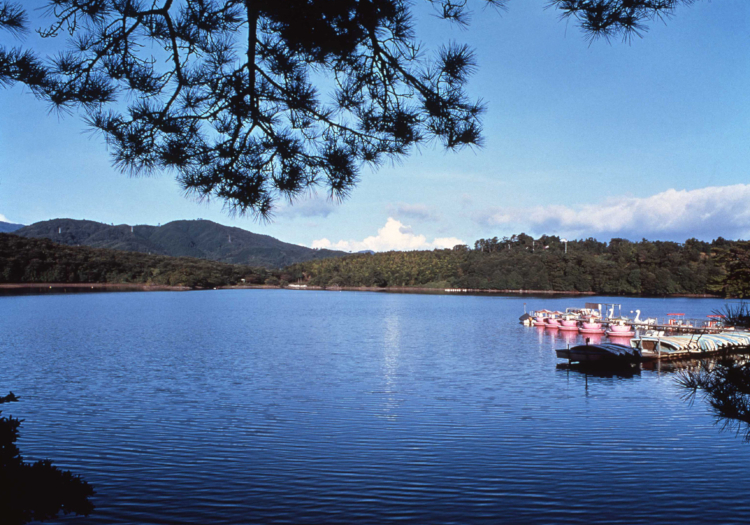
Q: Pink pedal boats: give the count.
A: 5